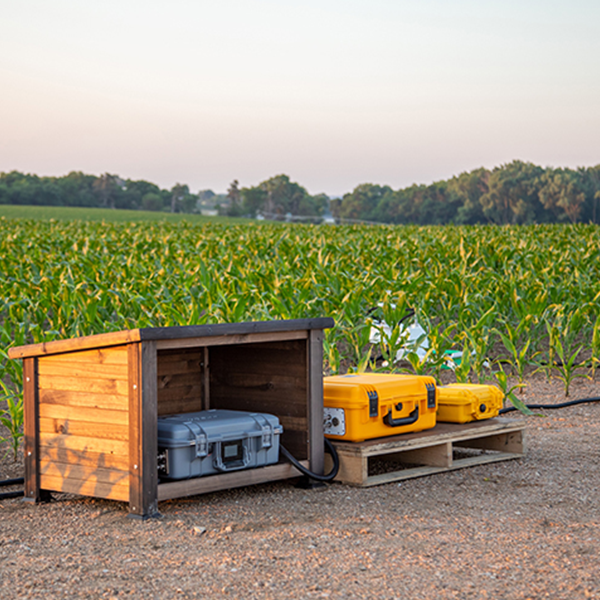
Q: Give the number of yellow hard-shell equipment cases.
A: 2